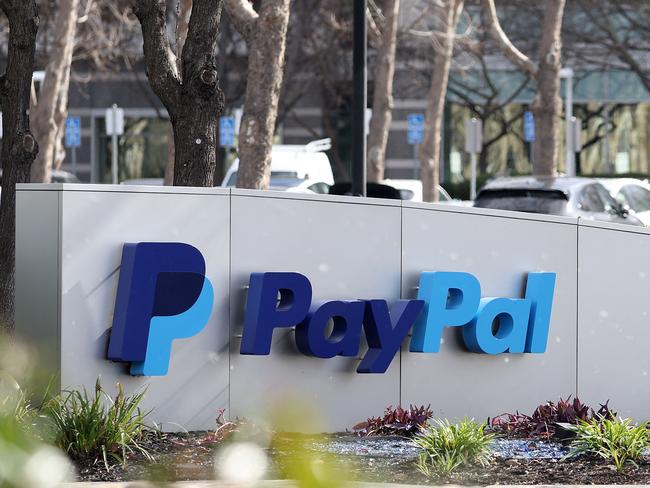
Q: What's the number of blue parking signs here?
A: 4